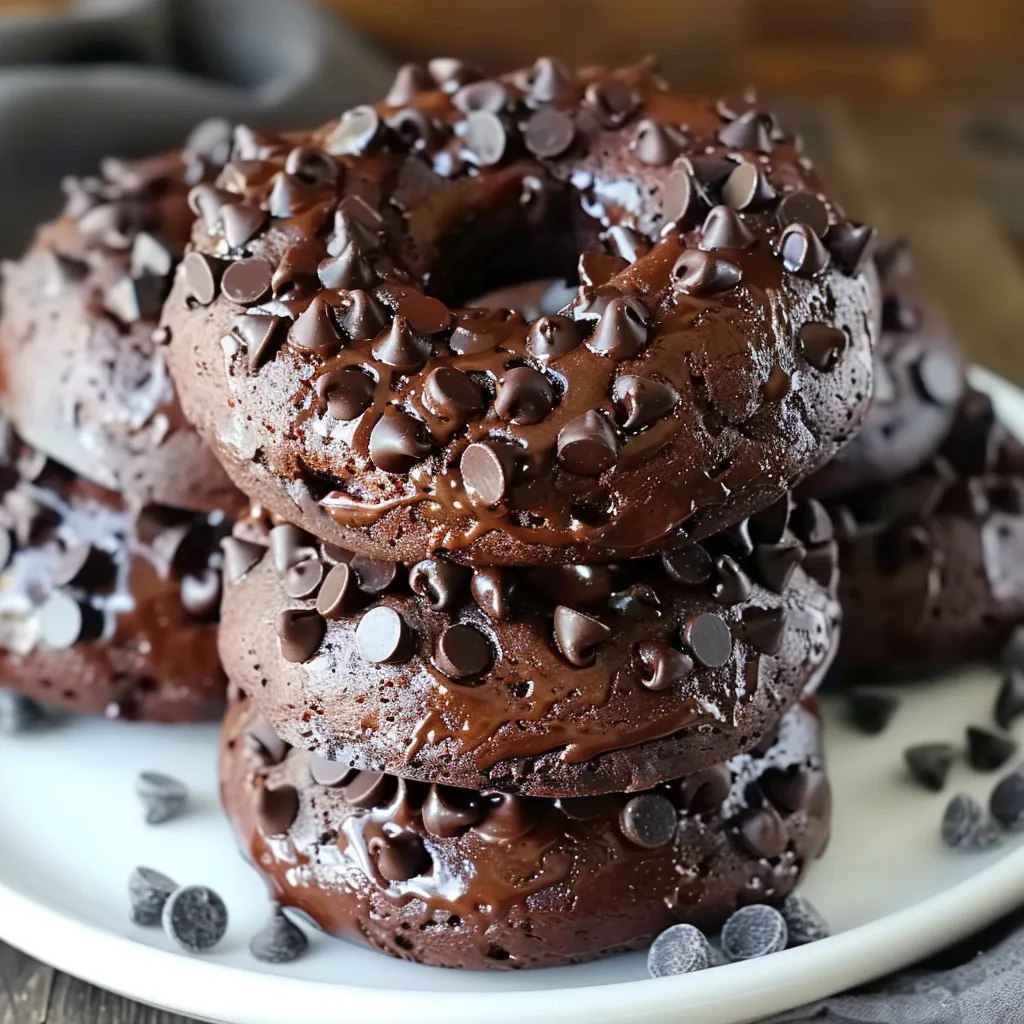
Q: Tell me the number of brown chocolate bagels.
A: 7